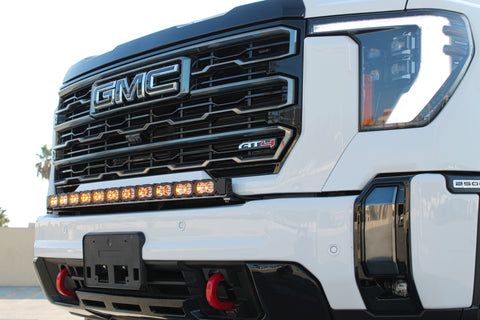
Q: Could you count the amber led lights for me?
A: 11